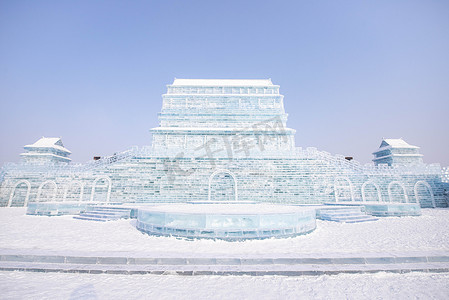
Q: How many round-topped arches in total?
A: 9